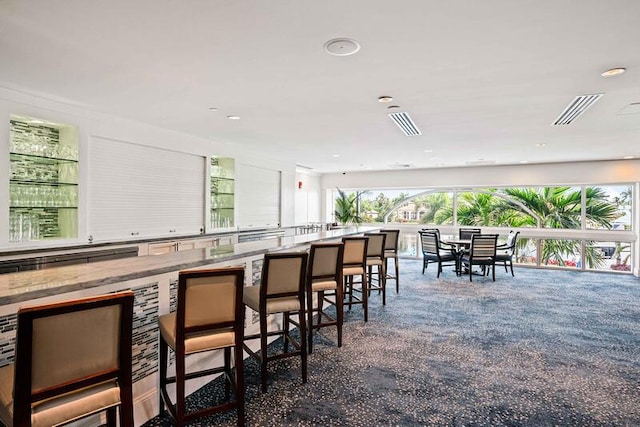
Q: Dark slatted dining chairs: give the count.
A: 5